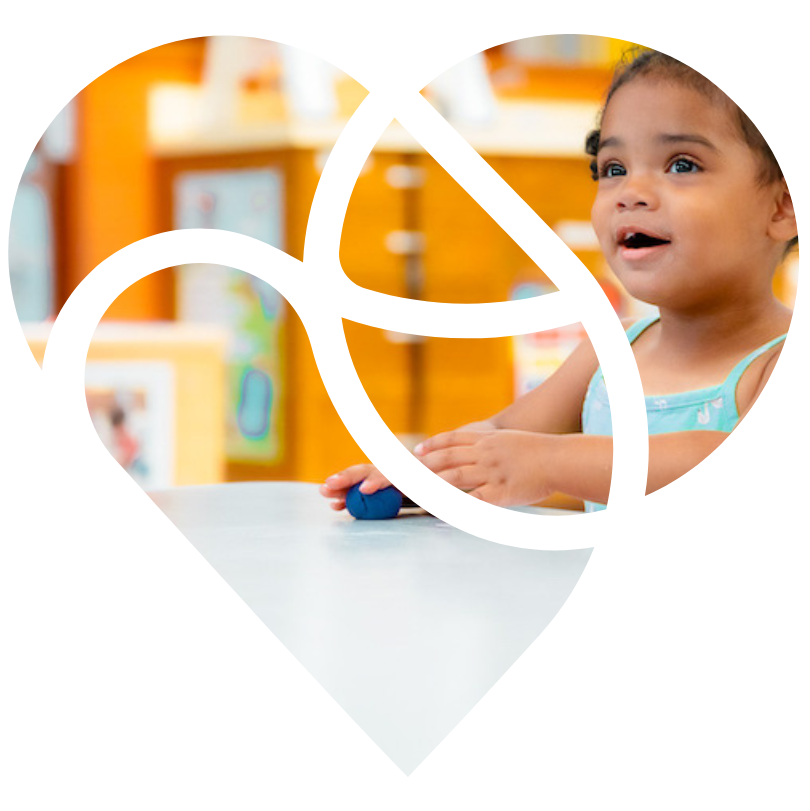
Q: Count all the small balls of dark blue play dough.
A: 1